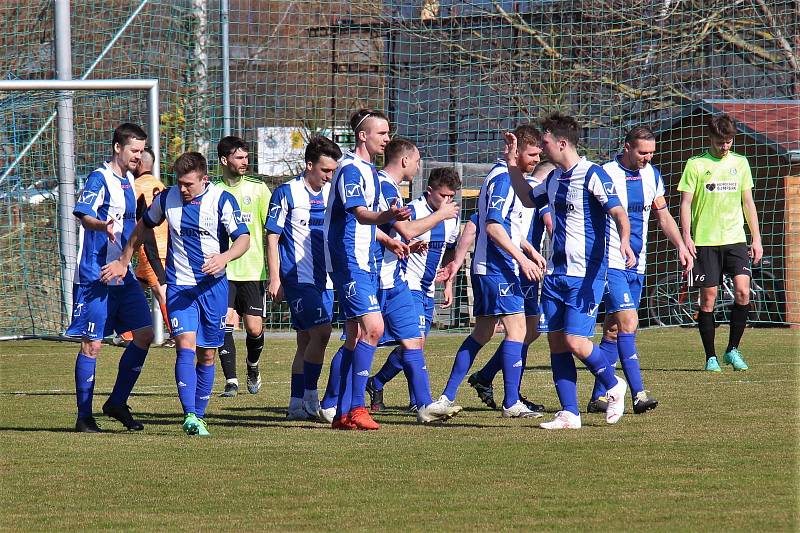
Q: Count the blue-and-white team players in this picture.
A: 10